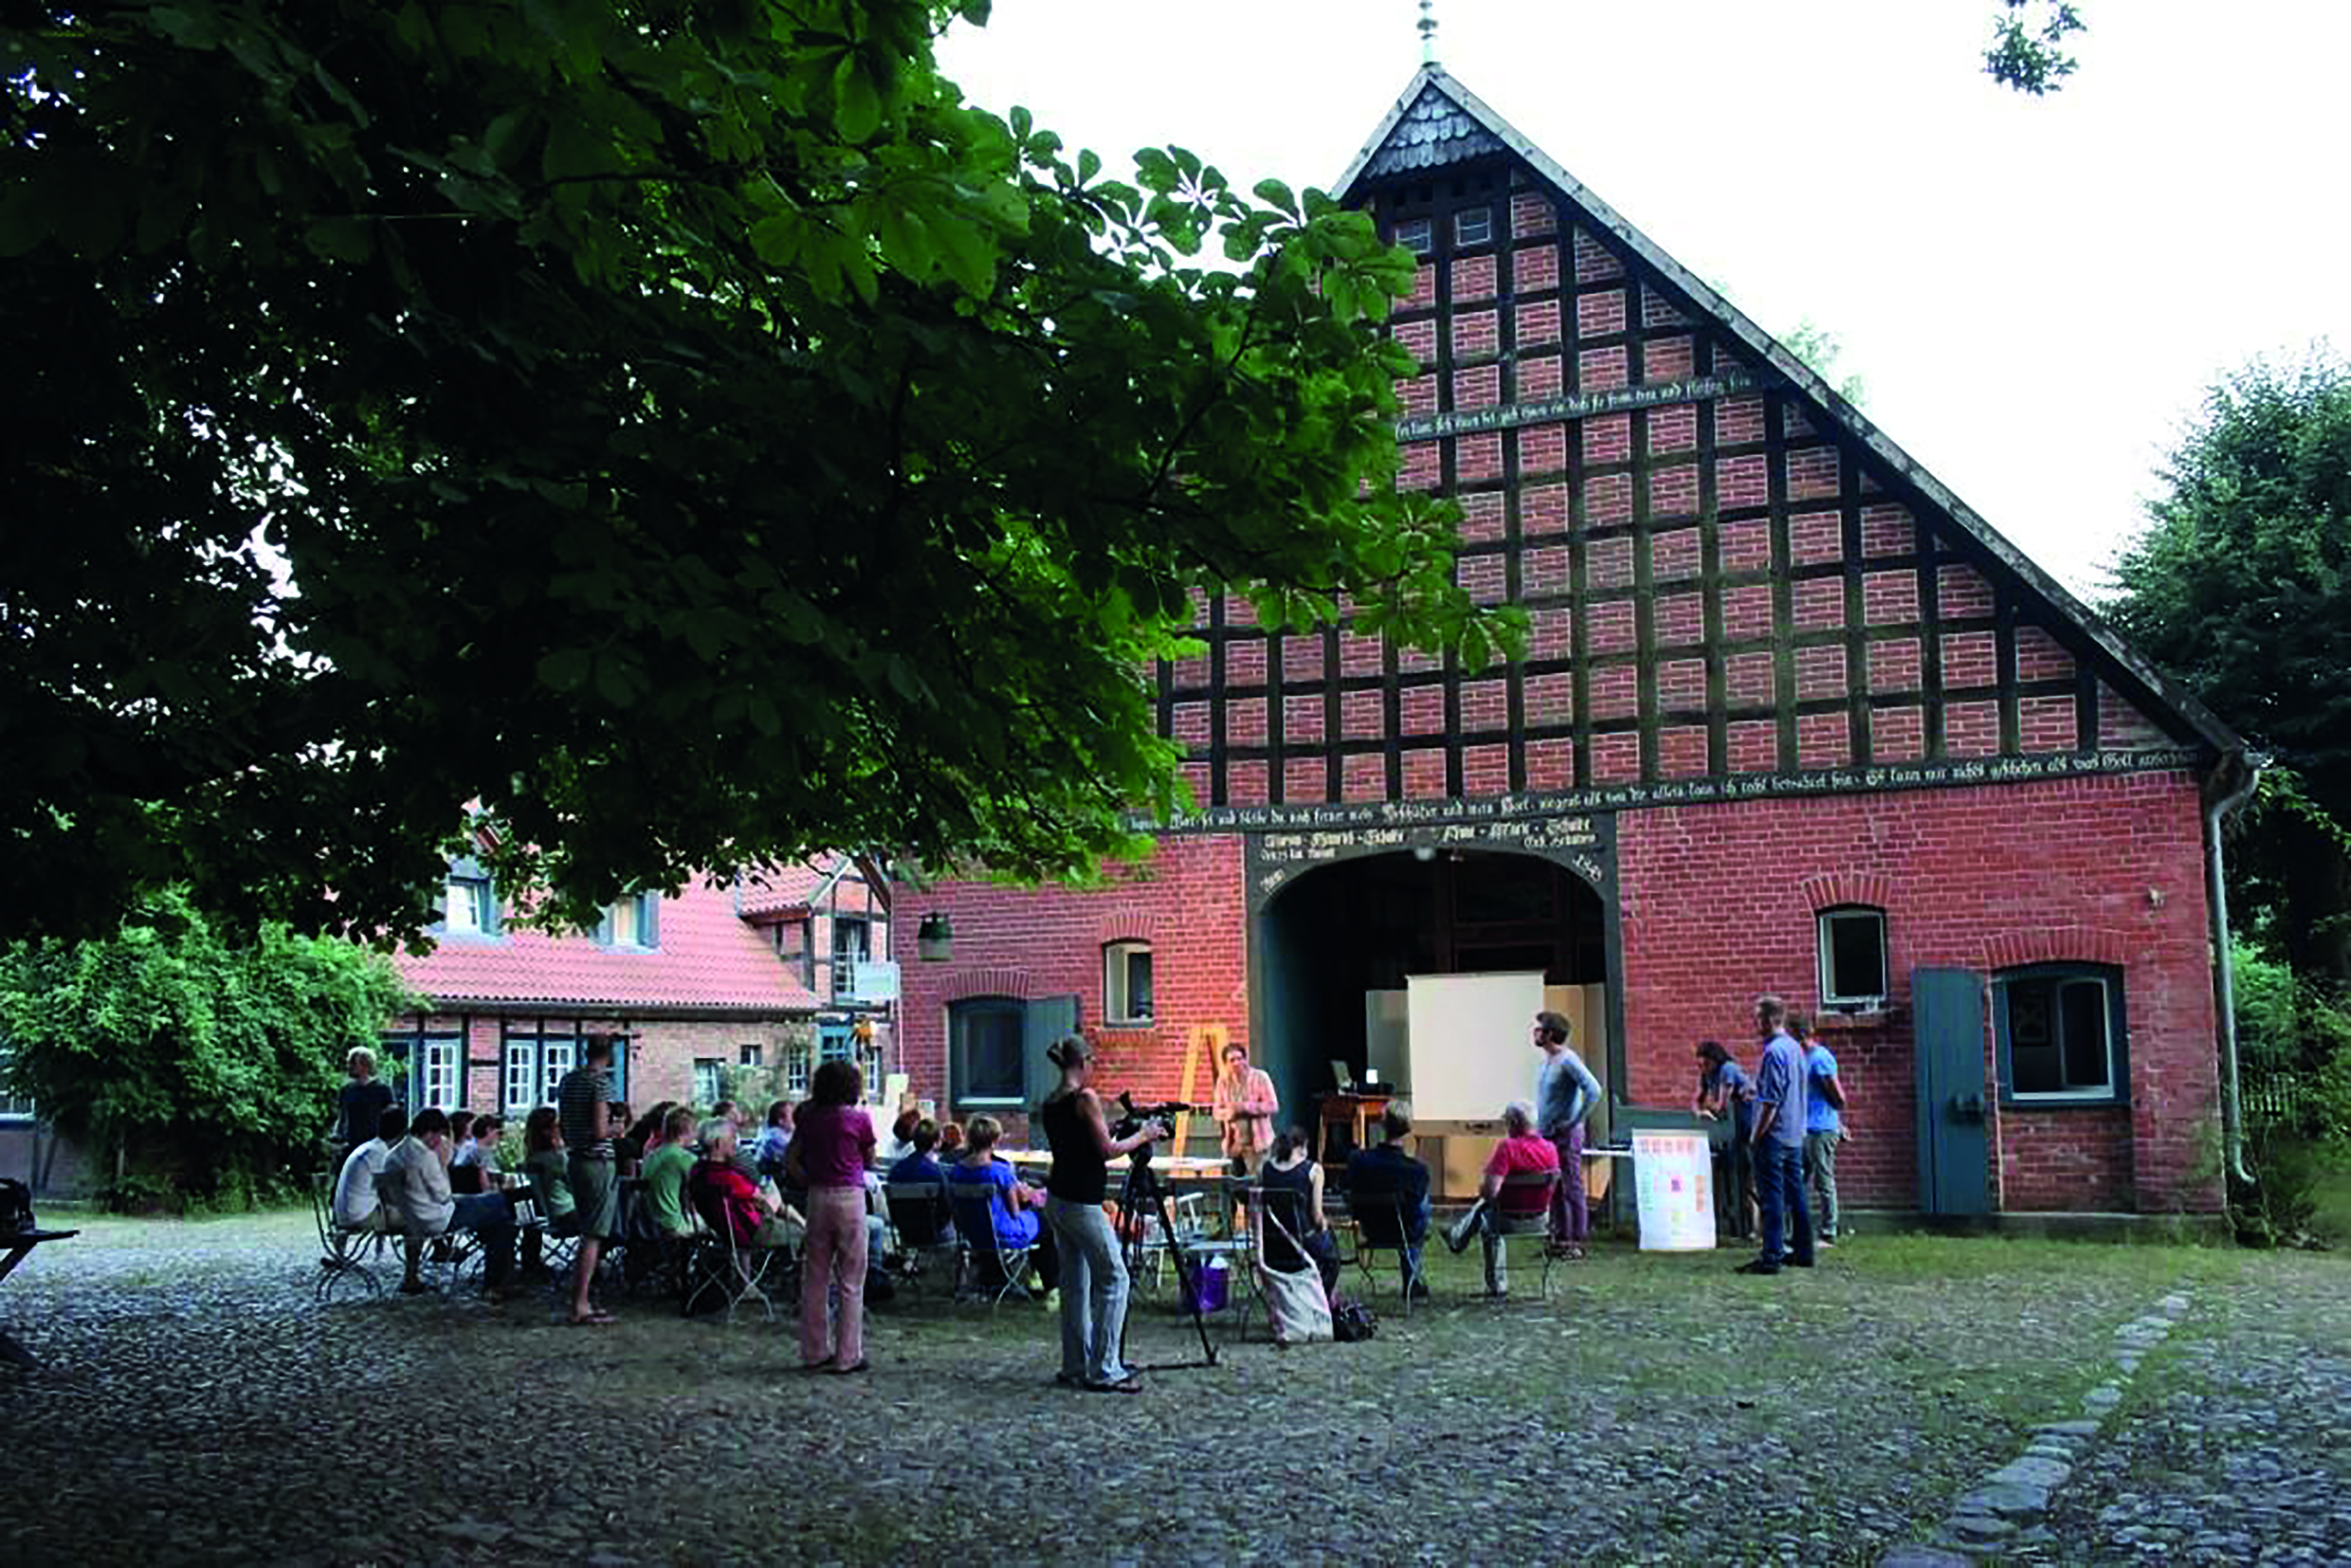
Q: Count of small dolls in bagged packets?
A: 0